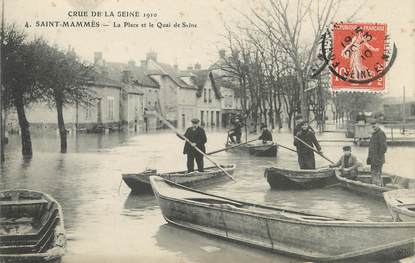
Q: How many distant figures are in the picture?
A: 2